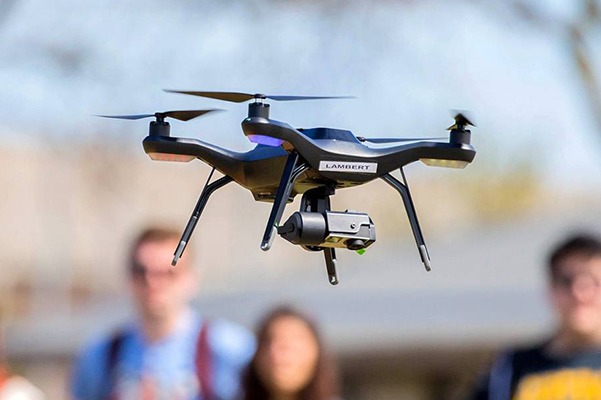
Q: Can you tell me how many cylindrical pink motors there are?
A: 0